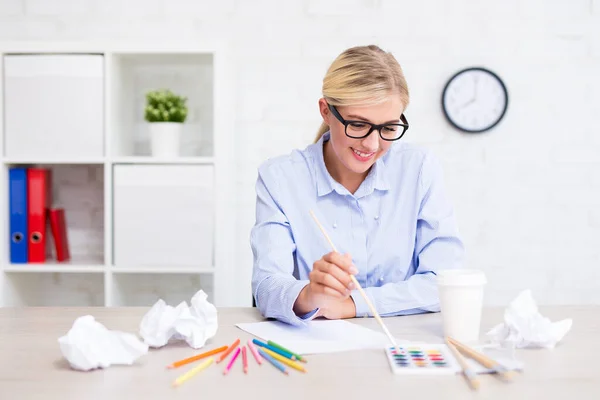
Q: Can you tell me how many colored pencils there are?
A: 10